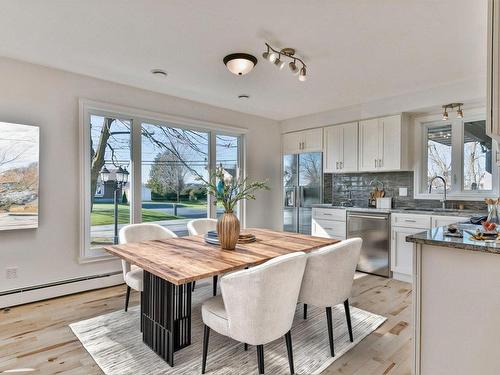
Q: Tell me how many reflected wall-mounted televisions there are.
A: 0